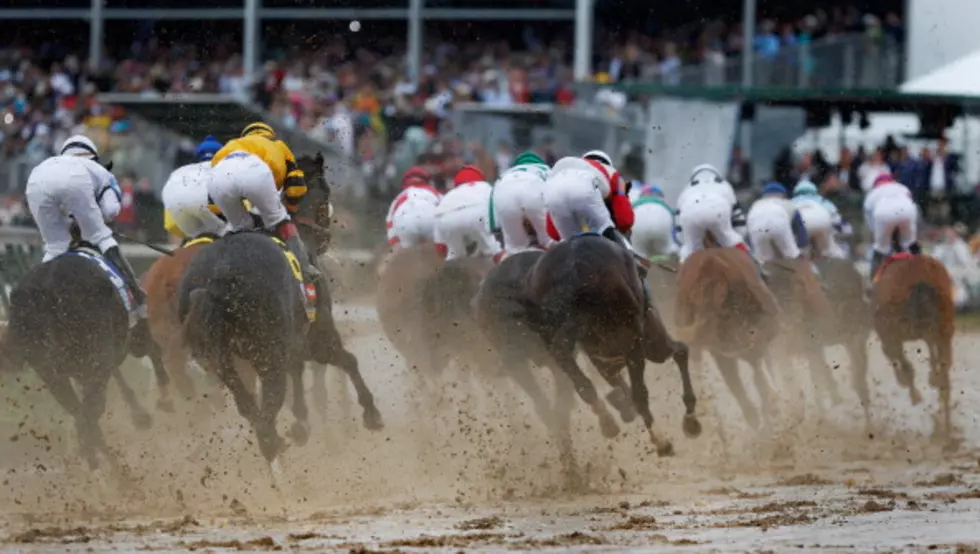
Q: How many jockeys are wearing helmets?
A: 12